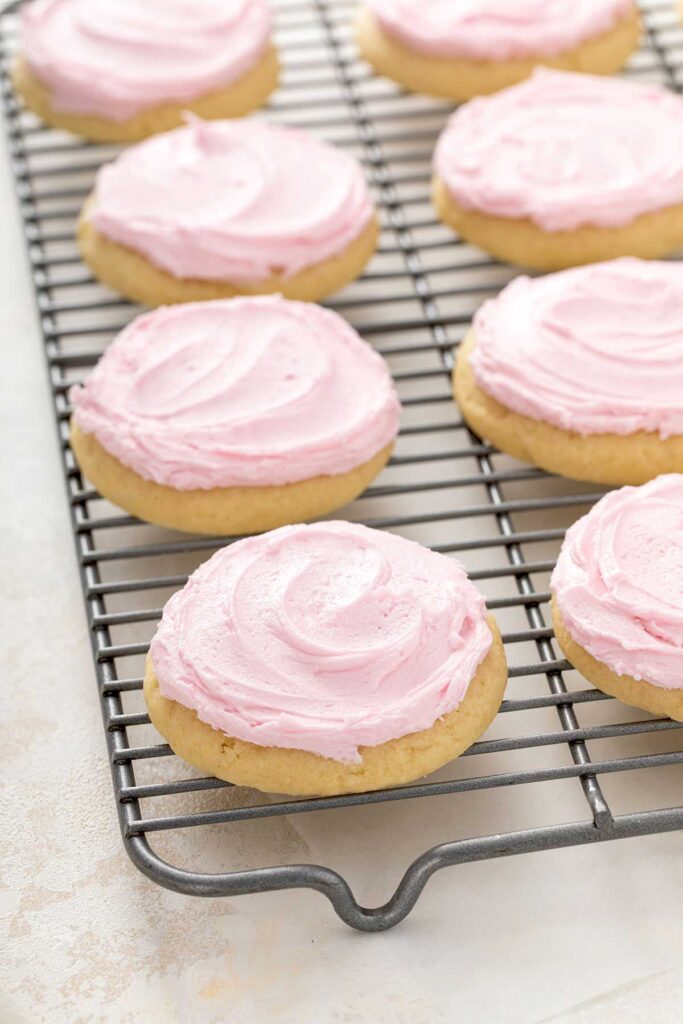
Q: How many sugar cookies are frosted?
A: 8